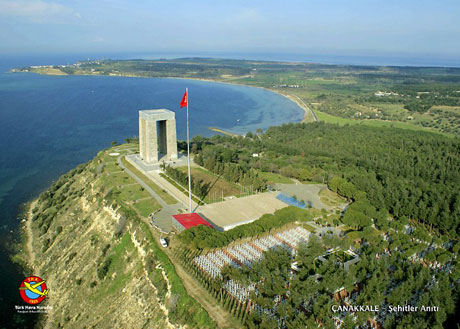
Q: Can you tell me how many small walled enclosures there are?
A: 1